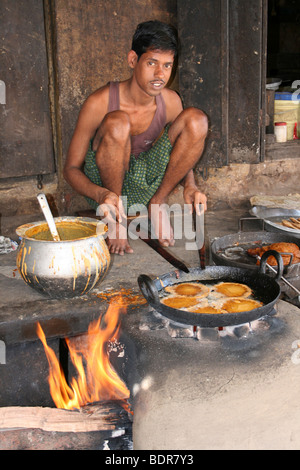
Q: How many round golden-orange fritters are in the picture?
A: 5